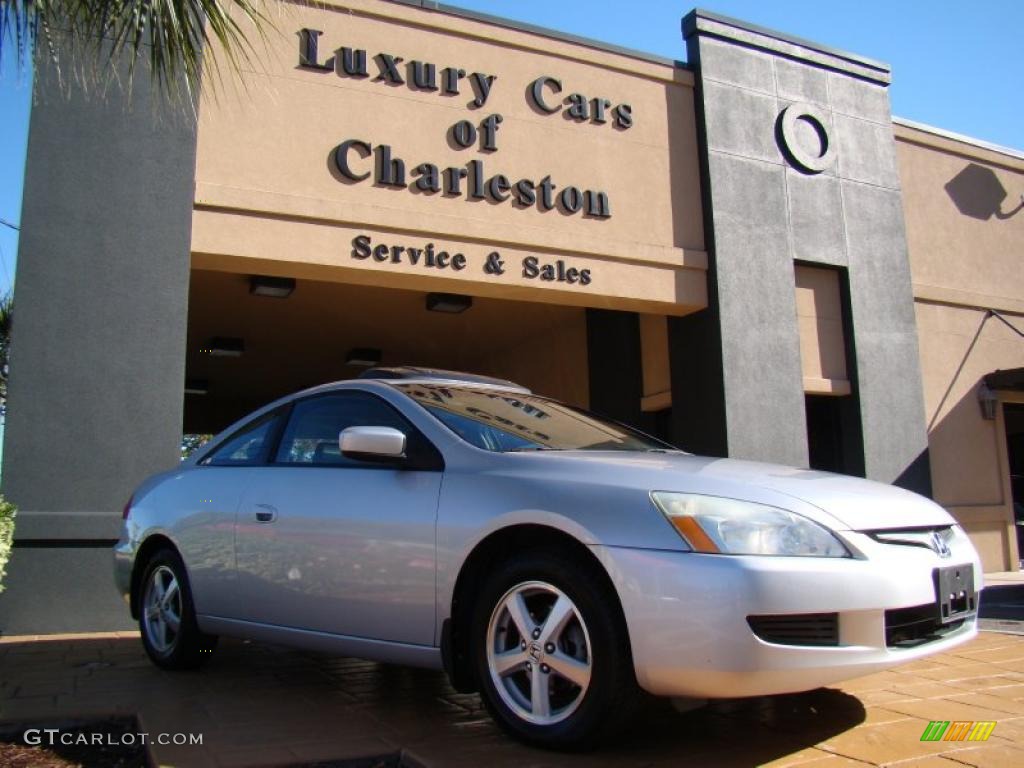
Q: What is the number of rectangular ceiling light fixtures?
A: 5